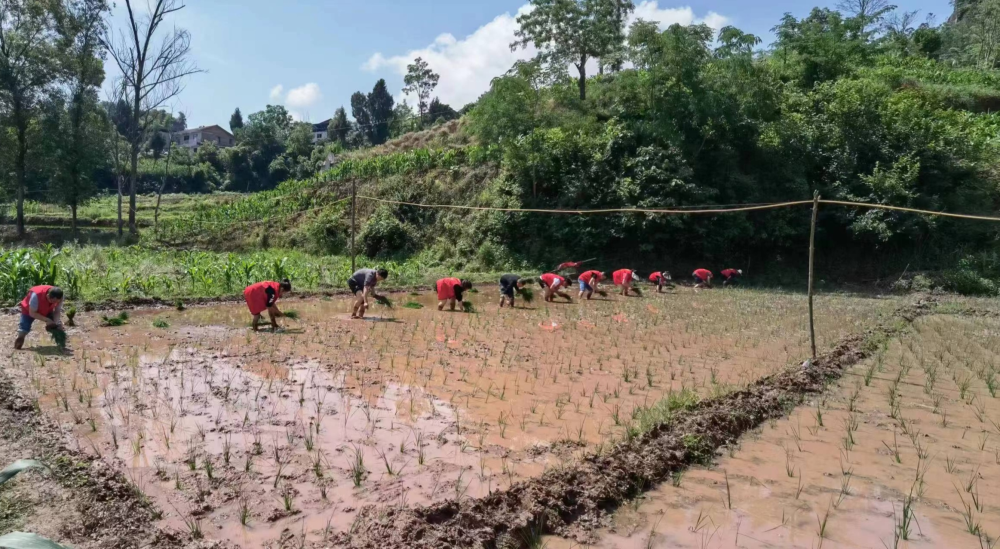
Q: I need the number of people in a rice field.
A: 11